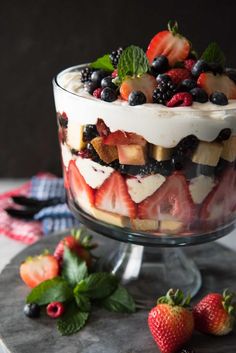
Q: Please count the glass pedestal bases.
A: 1